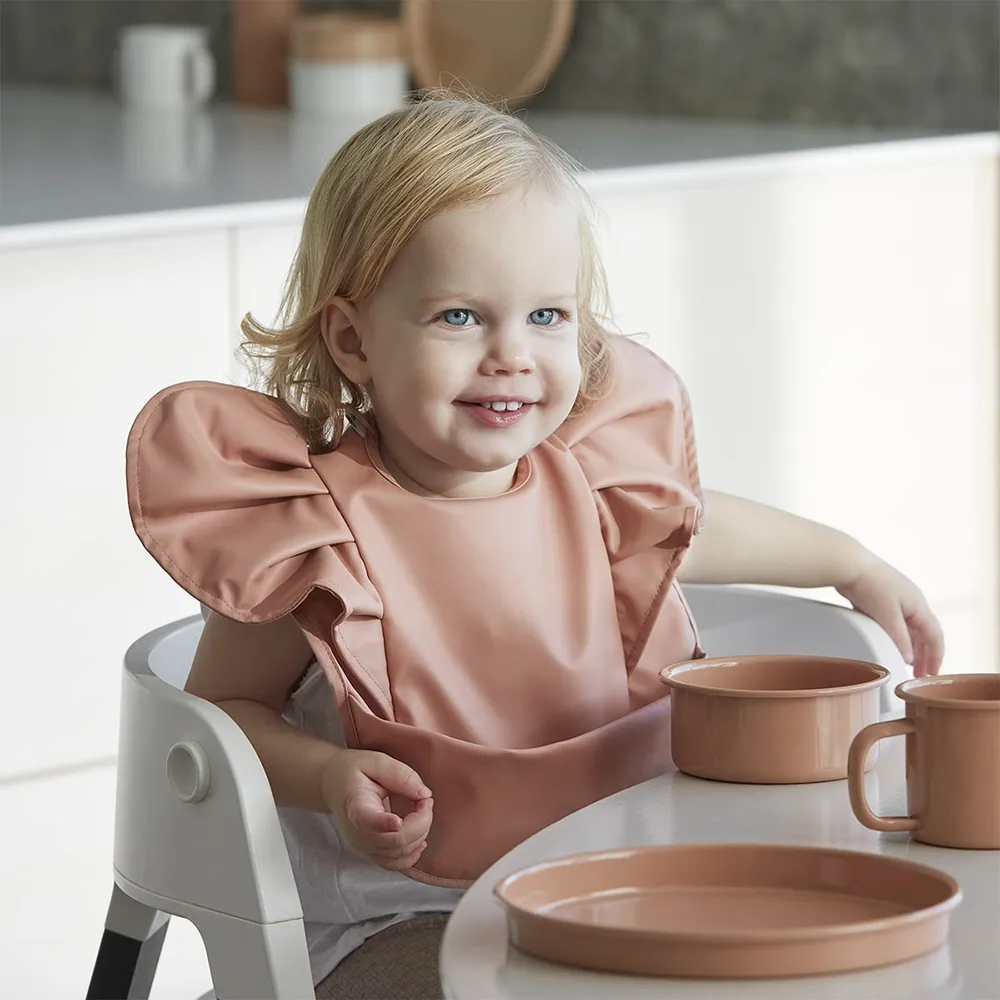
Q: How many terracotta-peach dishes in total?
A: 3